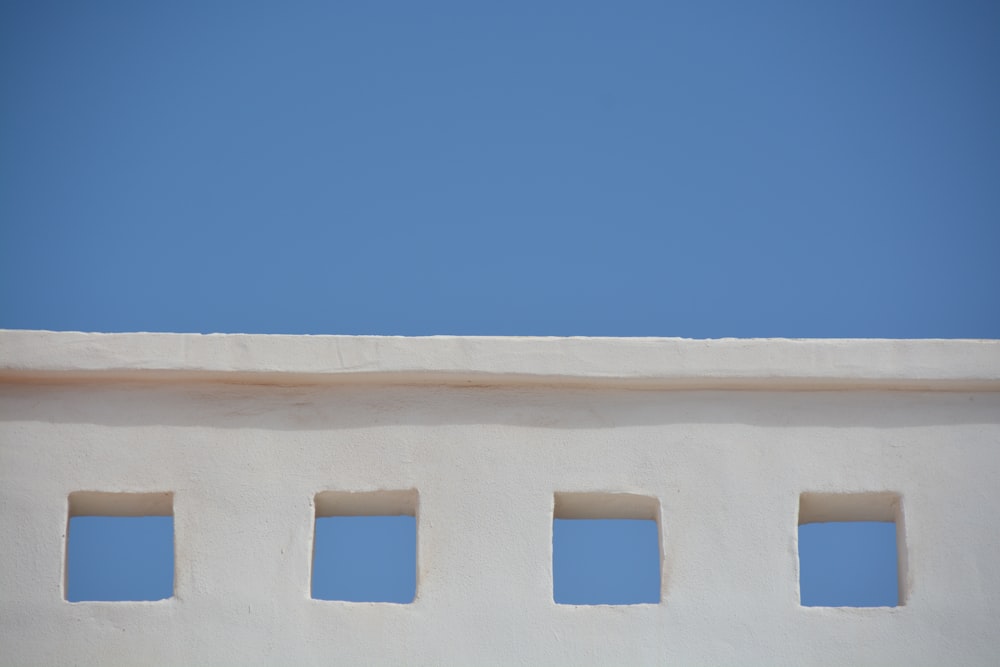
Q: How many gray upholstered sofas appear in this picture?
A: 0